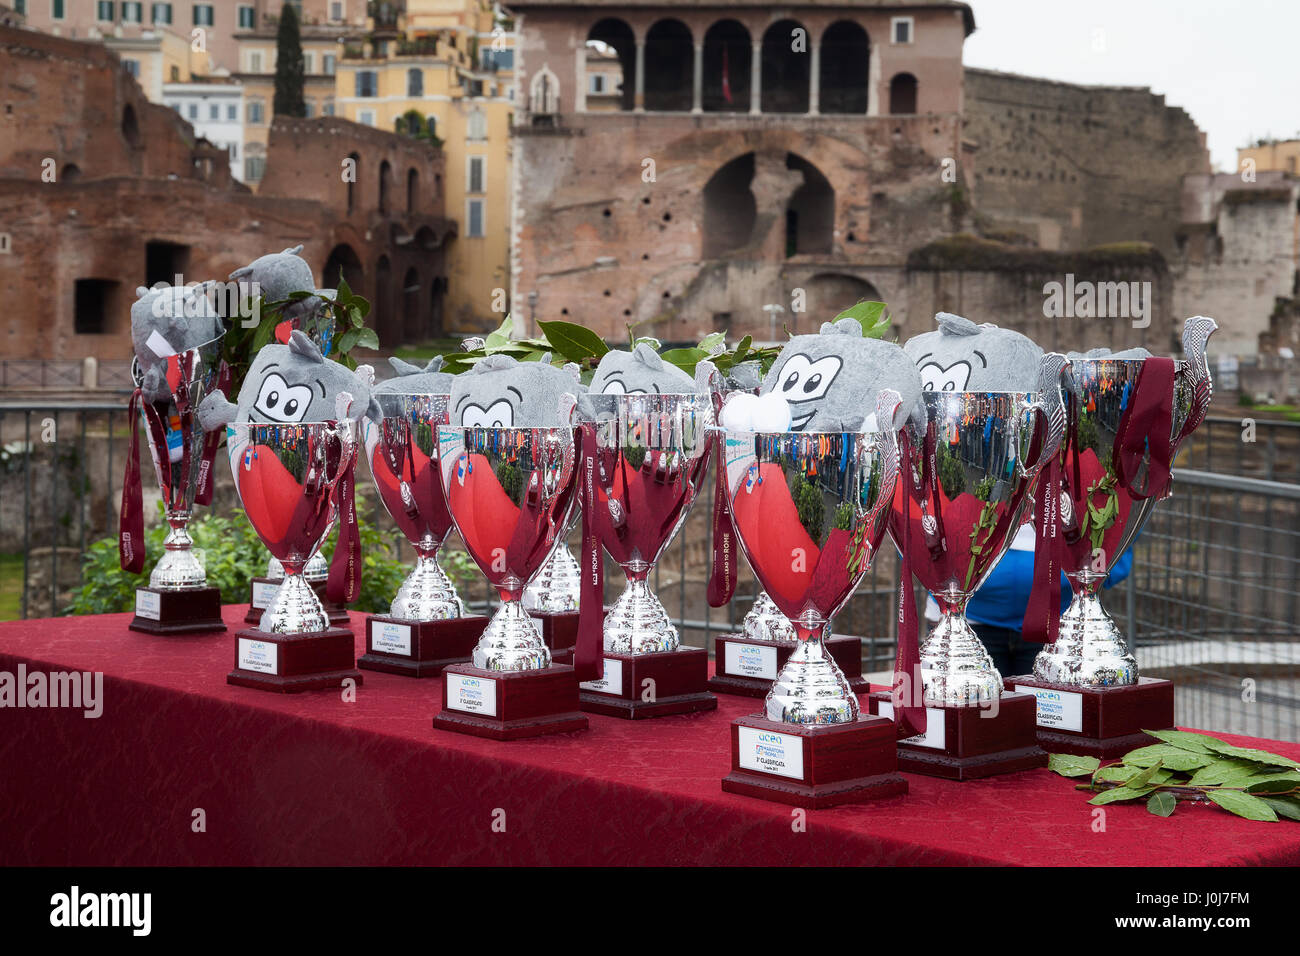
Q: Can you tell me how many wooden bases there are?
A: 11